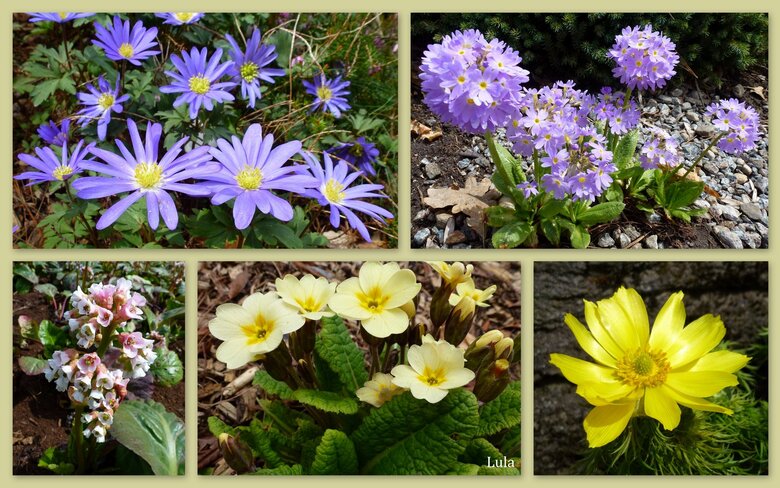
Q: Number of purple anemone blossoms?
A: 13